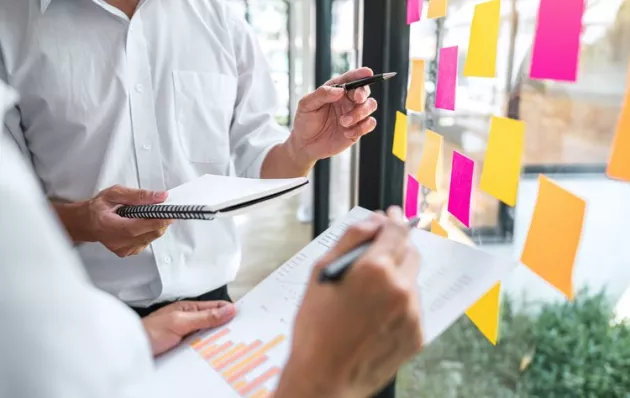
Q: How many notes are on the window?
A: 15